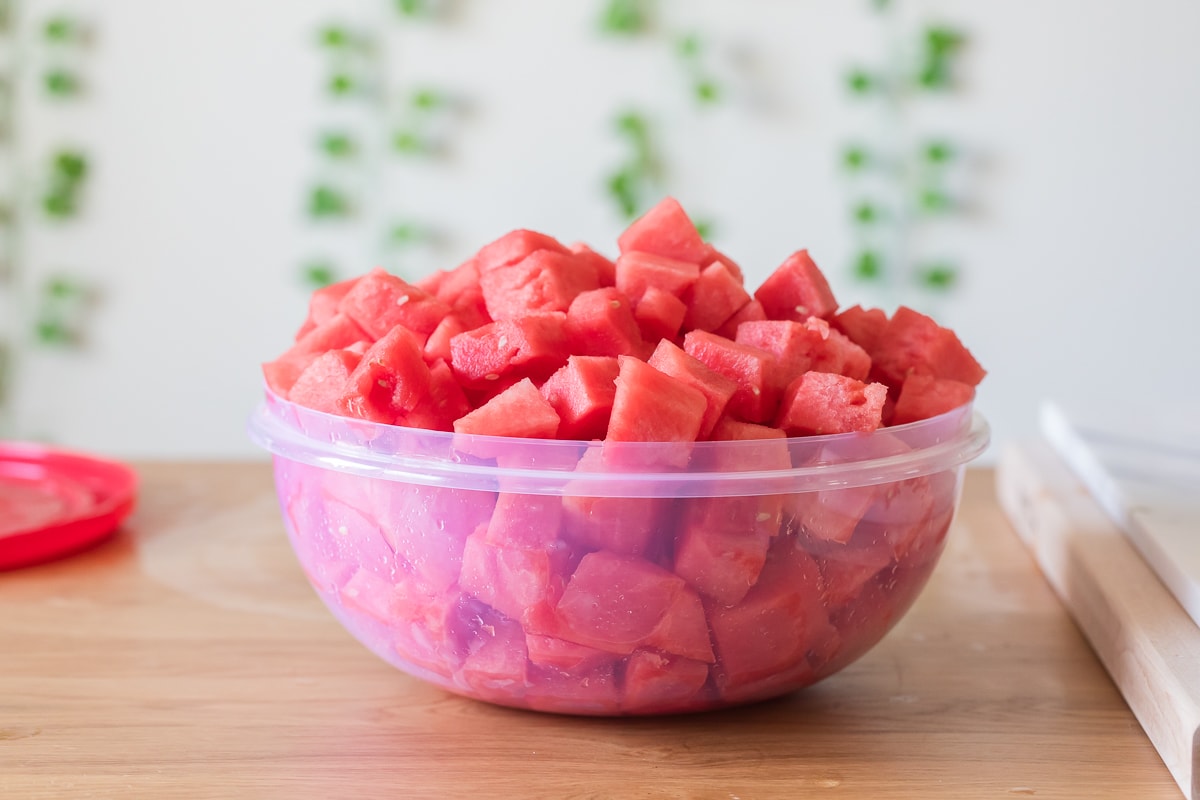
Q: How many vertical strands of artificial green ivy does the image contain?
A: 4